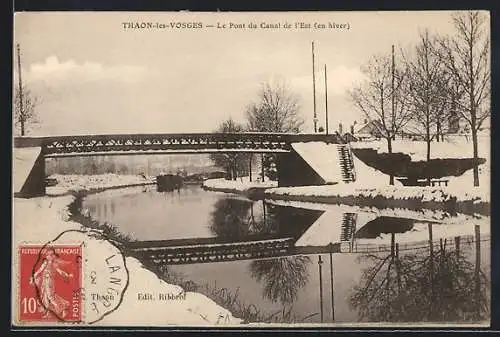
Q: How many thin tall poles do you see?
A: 4